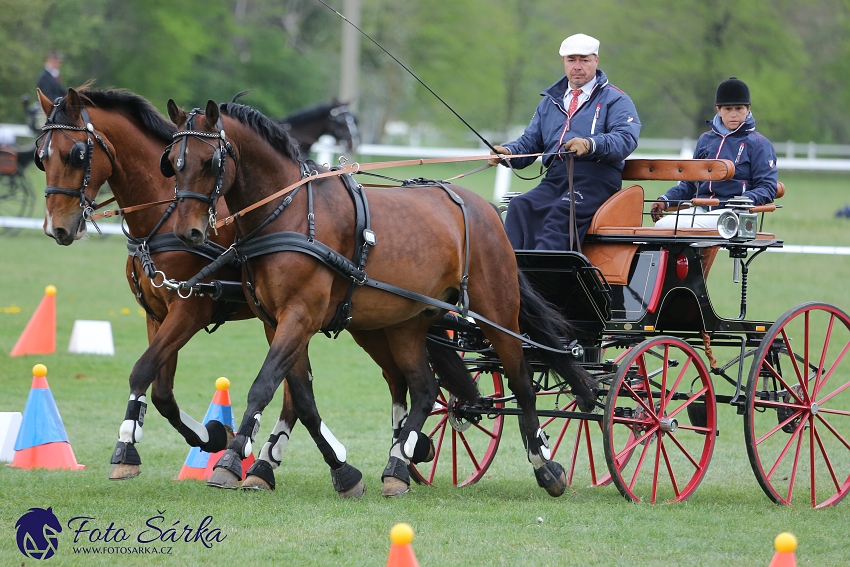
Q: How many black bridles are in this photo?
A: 2